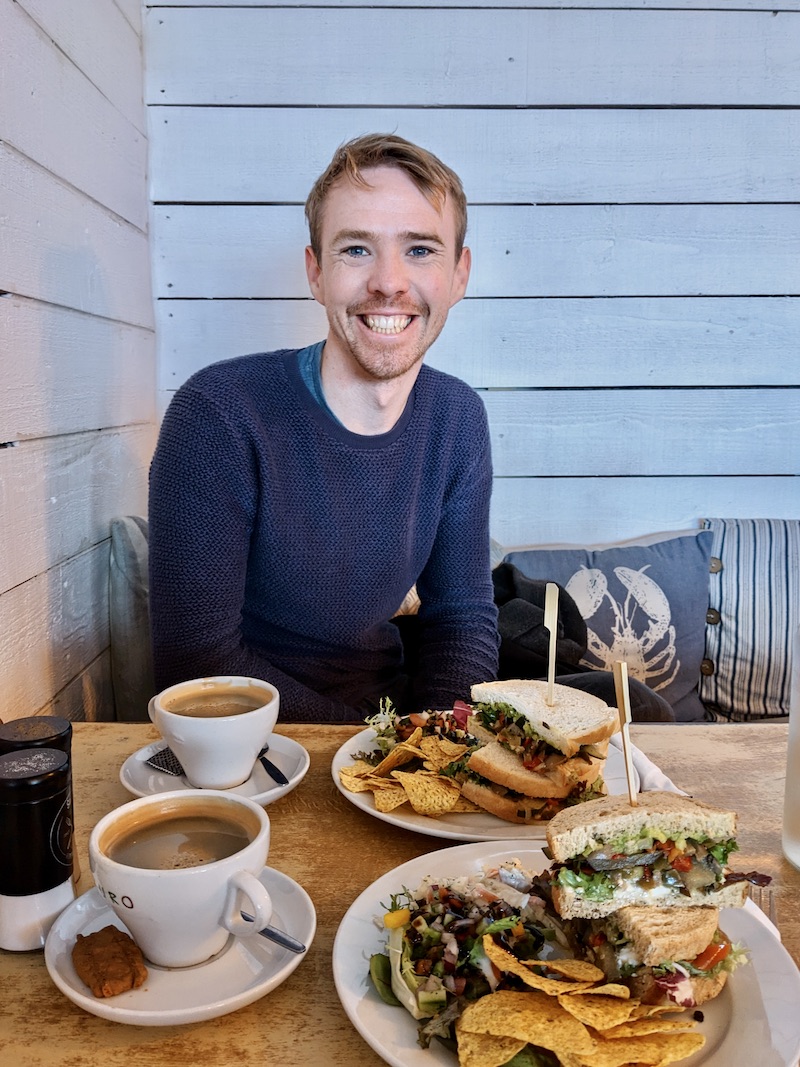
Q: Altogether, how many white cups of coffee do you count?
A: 2